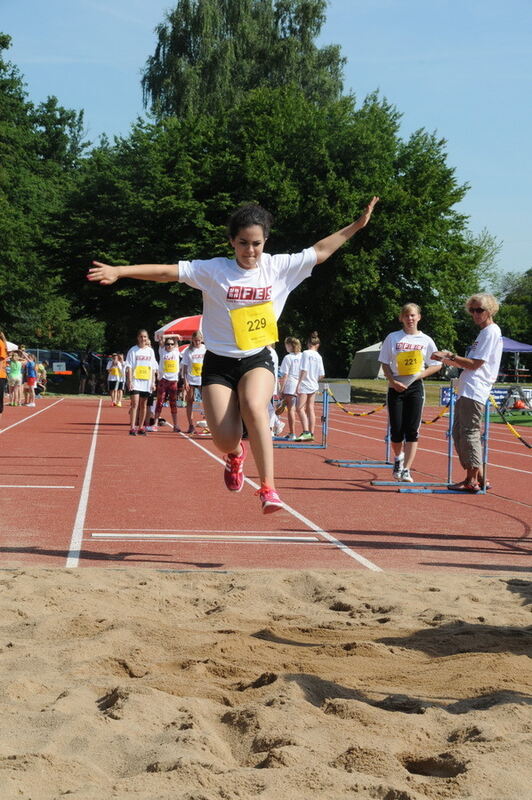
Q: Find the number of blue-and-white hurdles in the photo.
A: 3